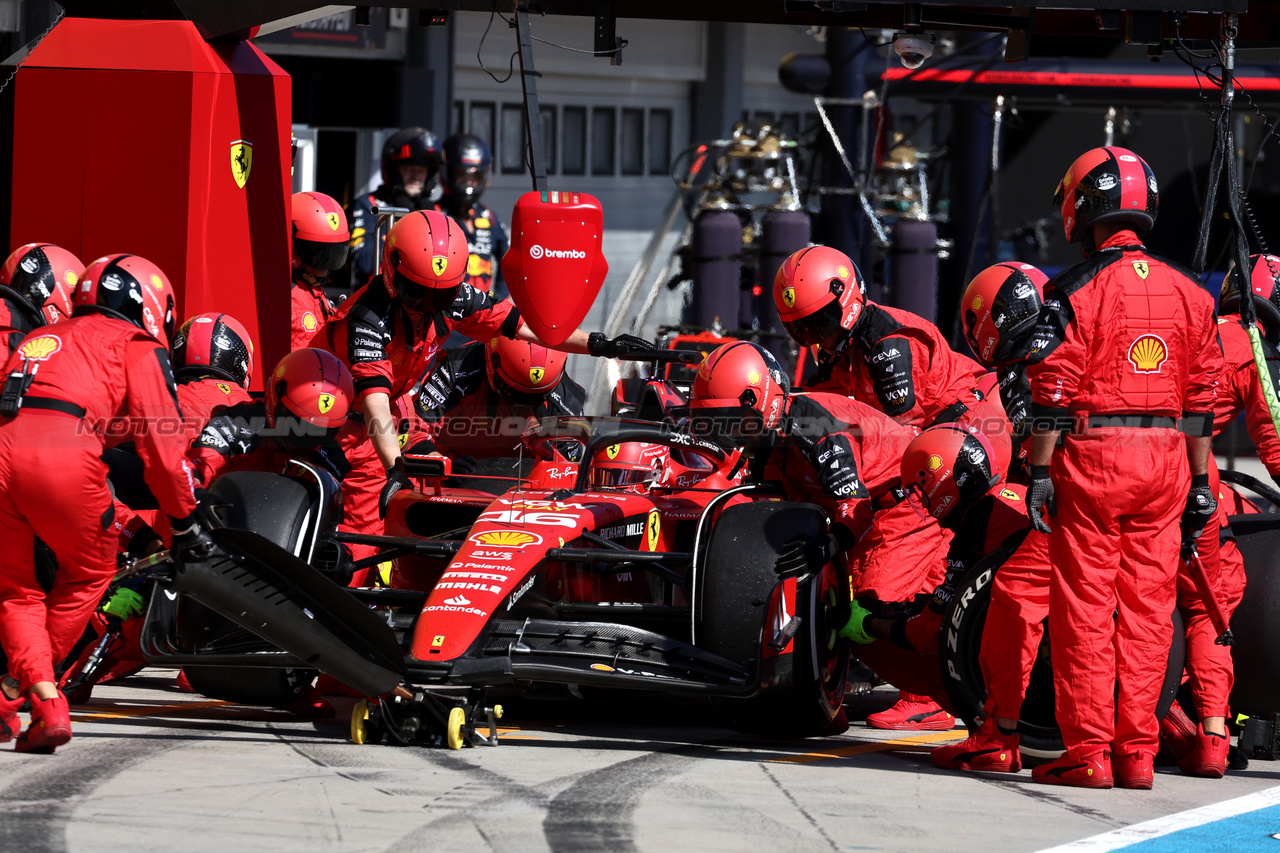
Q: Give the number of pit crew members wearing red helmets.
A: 13